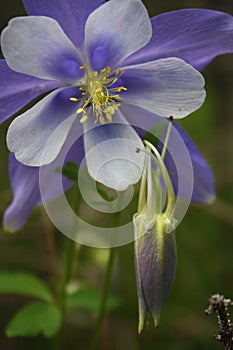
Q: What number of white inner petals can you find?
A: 5